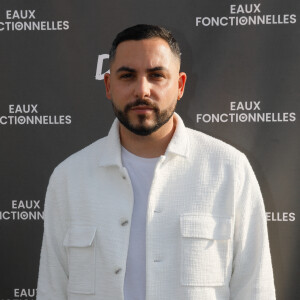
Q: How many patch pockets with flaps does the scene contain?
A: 2